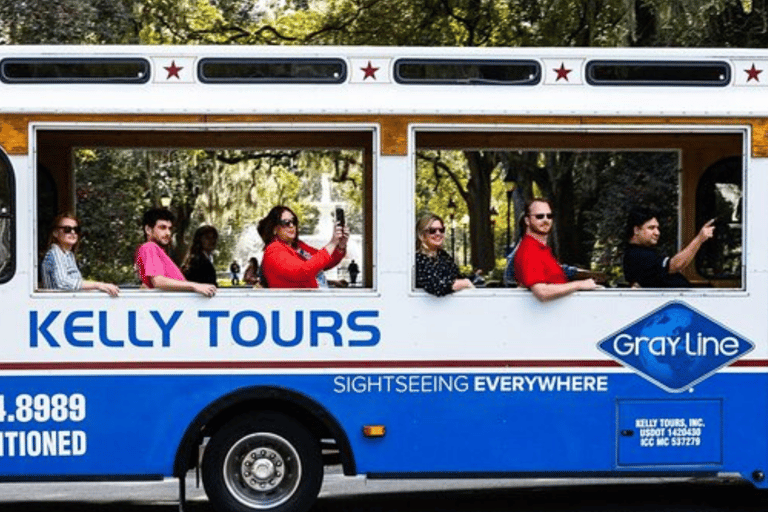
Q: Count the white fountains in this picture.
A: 1